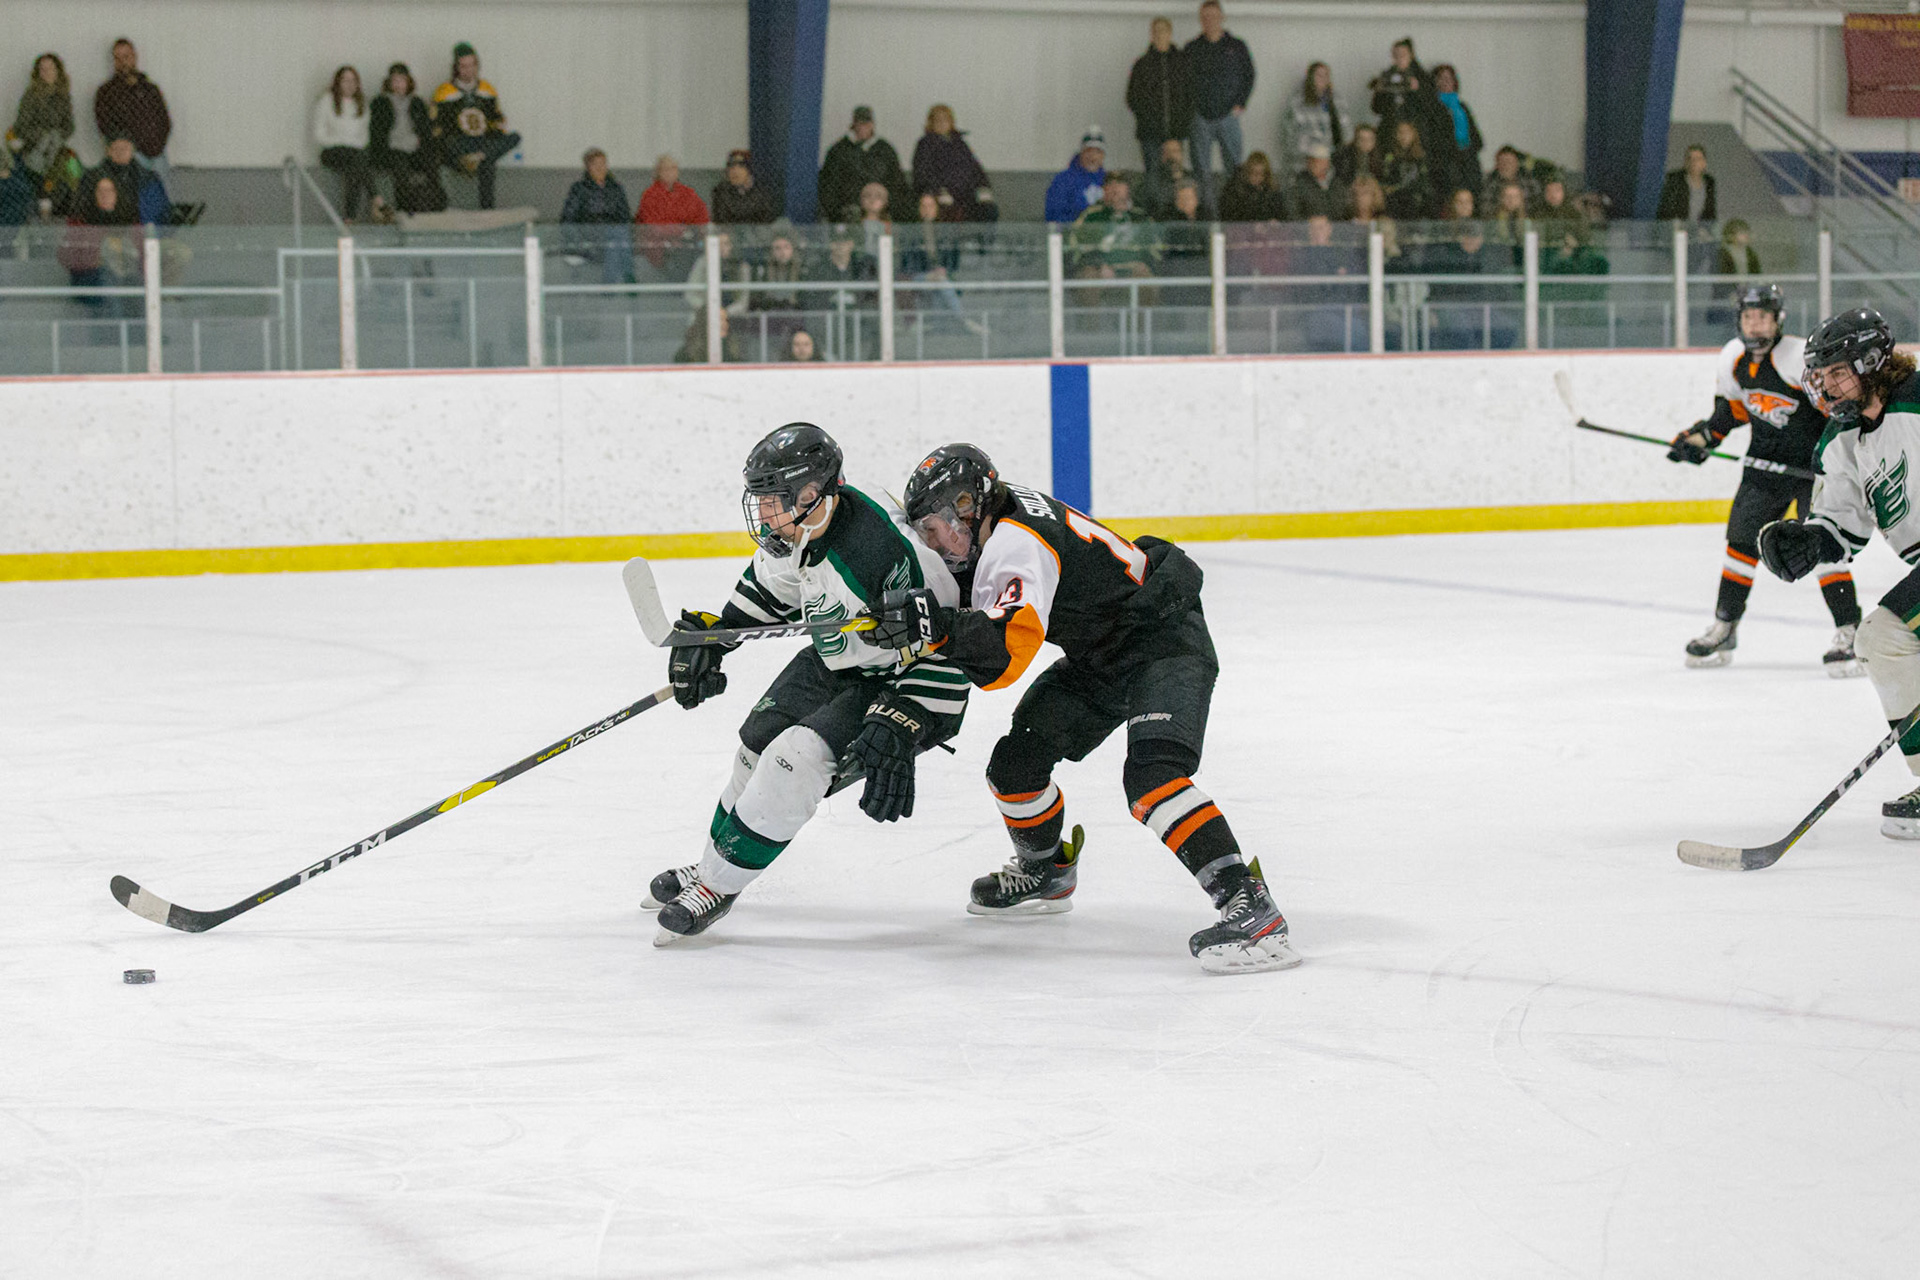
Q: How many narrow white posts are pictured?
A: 11